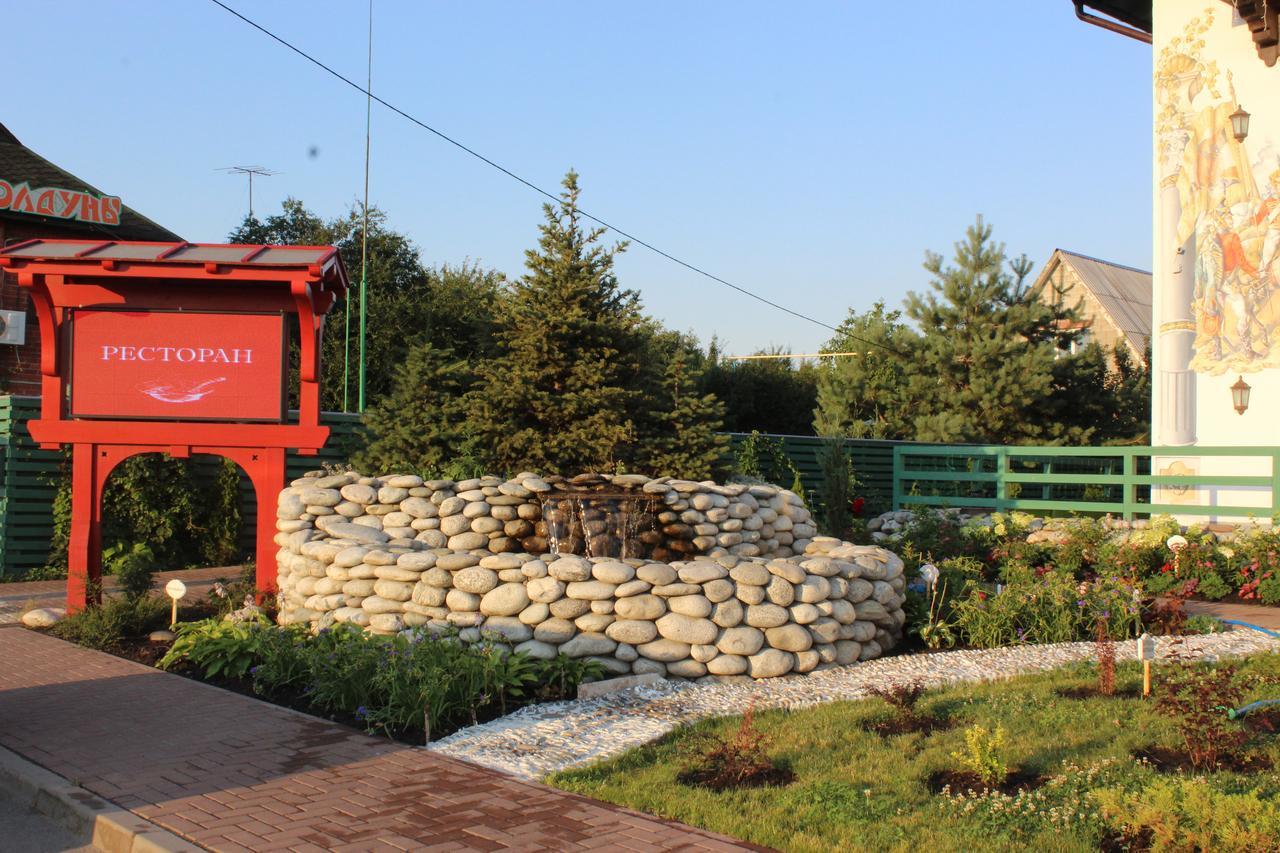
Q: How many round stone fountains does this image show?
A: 1